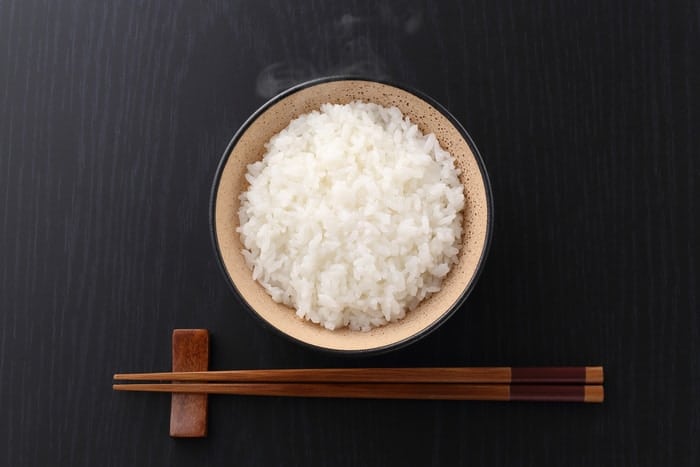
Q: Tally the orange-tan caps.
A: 2